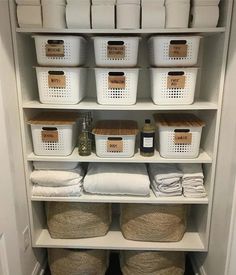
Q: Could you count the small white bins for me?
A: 9